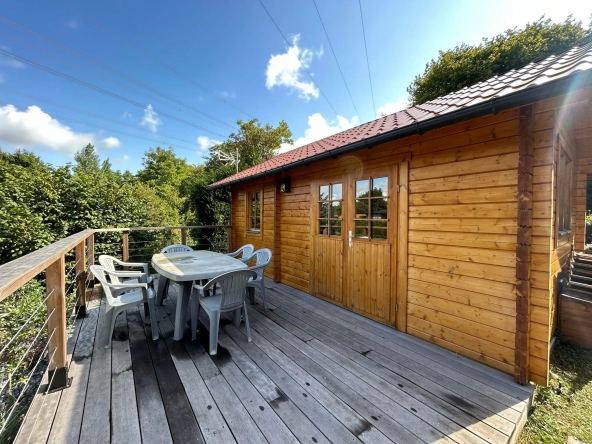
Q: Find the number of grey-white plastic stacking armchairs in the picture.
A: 6